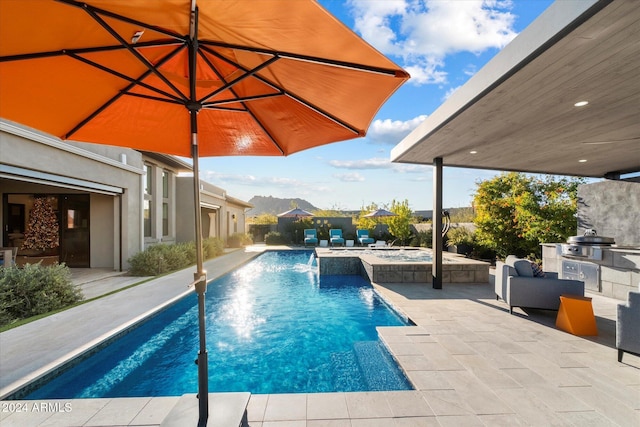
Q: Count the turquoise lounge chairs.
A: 3